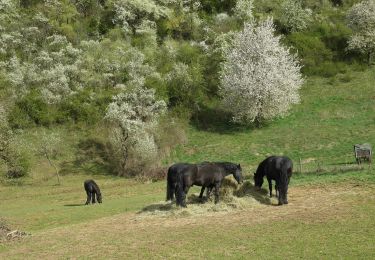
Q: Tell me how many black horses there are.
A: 4